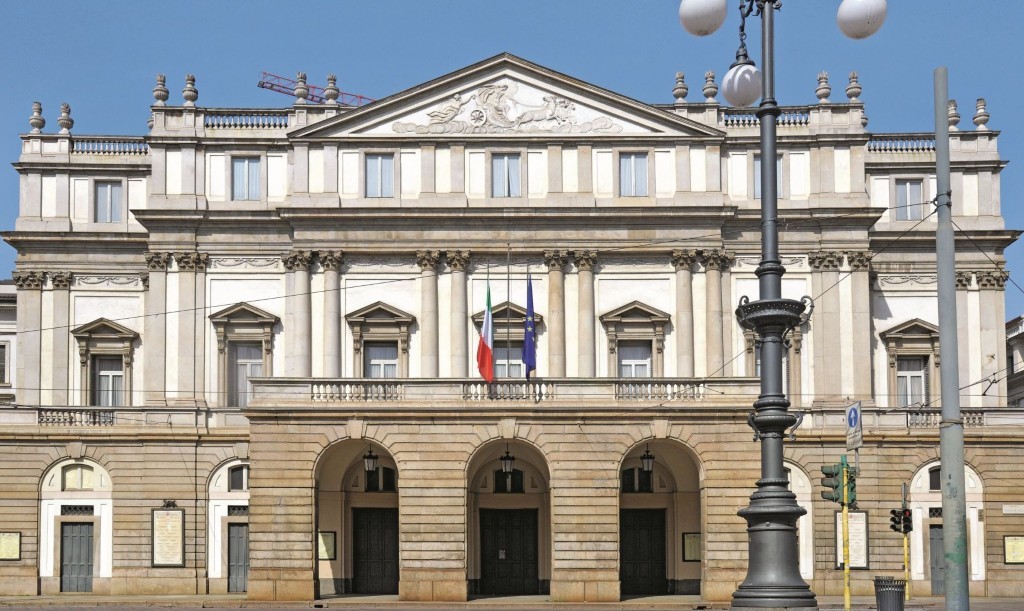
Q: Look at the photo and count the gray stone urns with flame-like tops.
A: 12